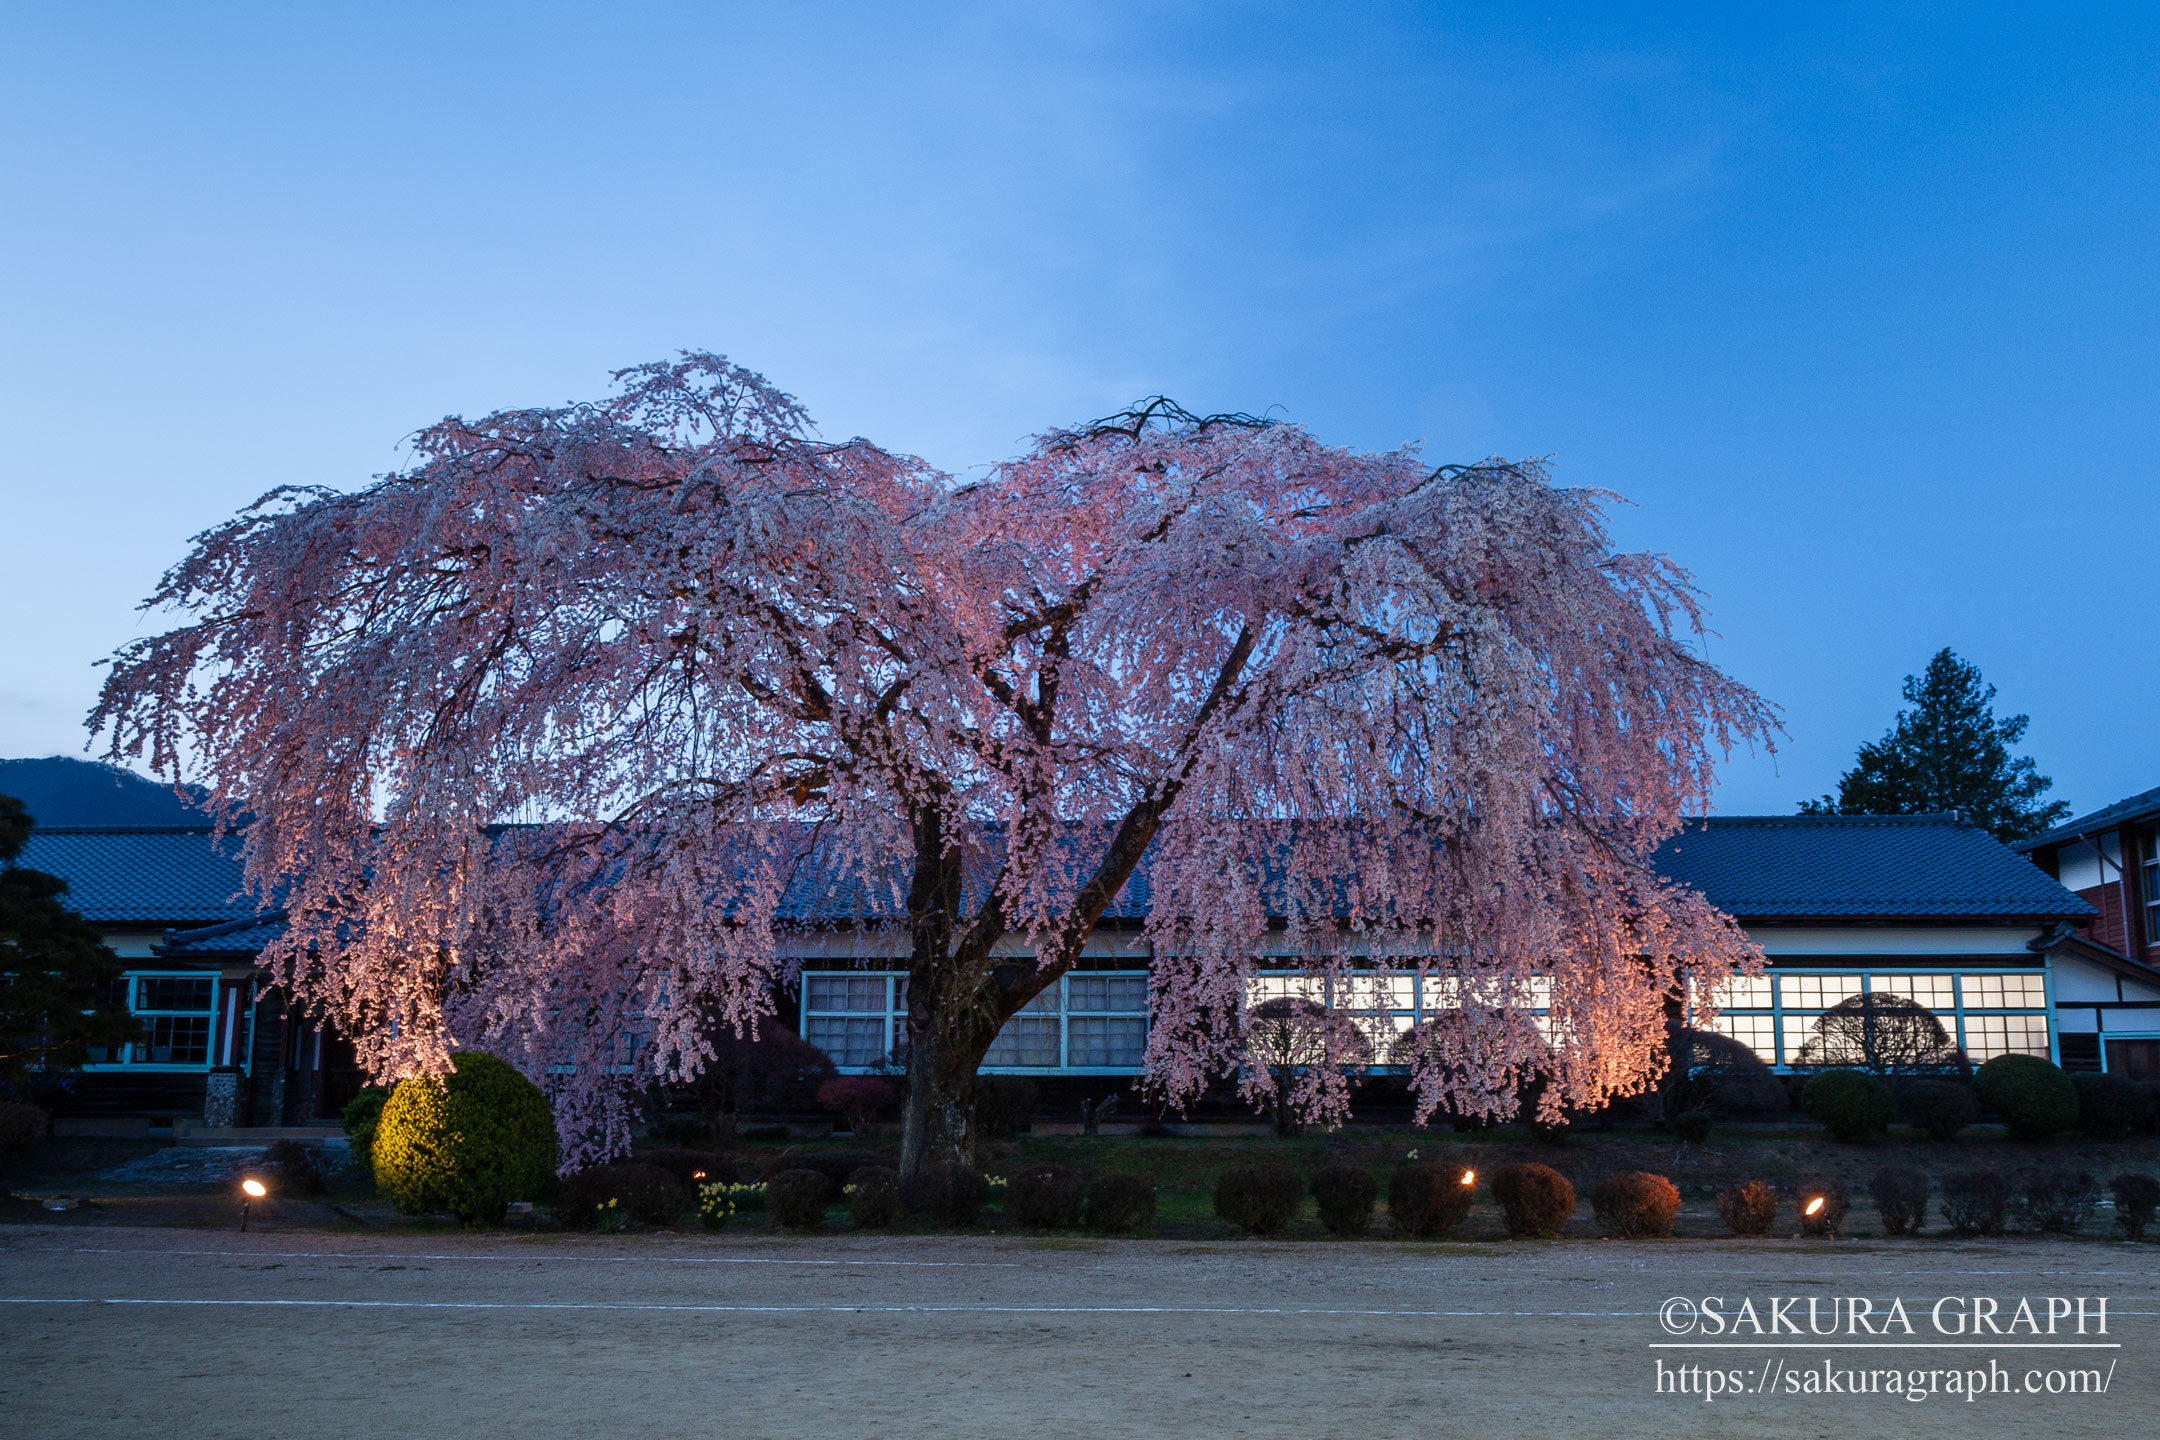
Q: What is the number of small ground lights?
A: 4